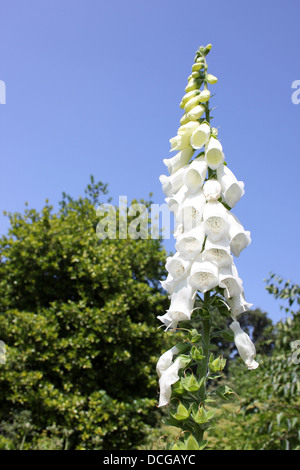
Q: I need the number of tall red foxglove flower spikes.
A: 0